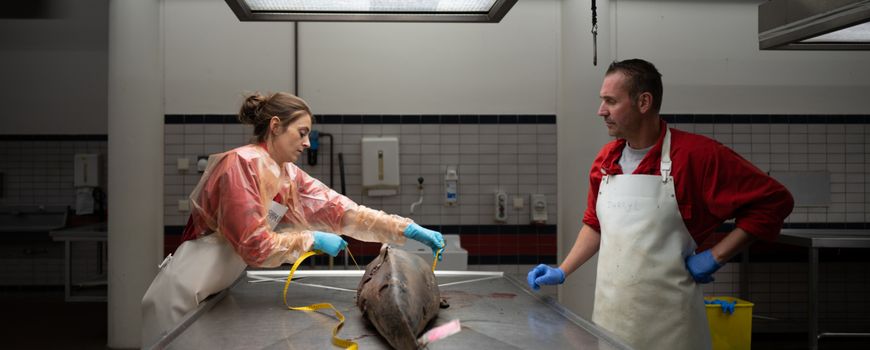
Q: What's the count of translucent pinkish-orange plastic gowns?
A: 1